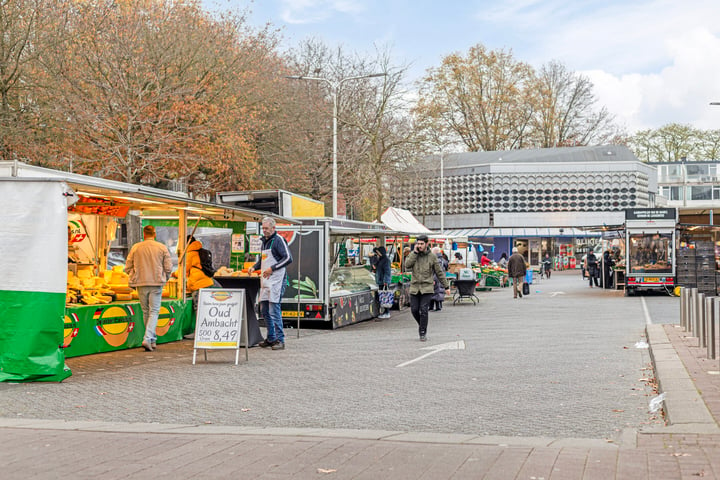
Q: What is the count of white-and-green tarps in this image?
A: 1